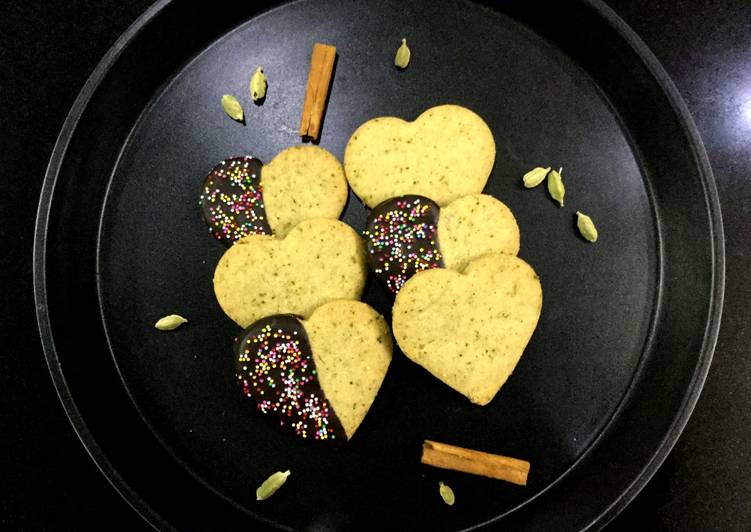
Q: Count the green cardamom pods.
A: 9